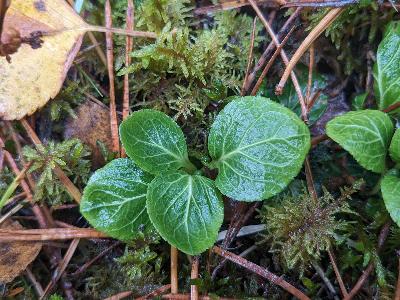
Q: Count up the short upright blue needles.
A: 0